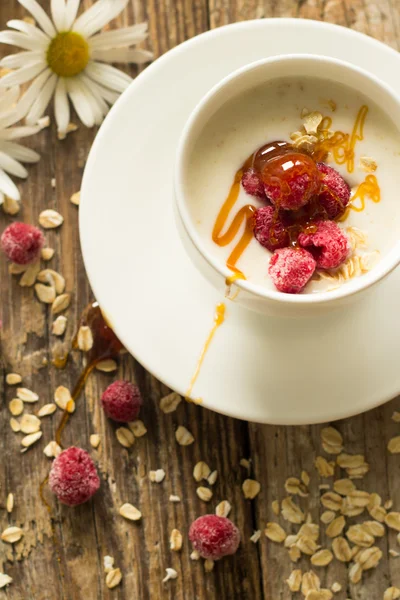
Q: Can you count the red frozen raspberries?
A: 10